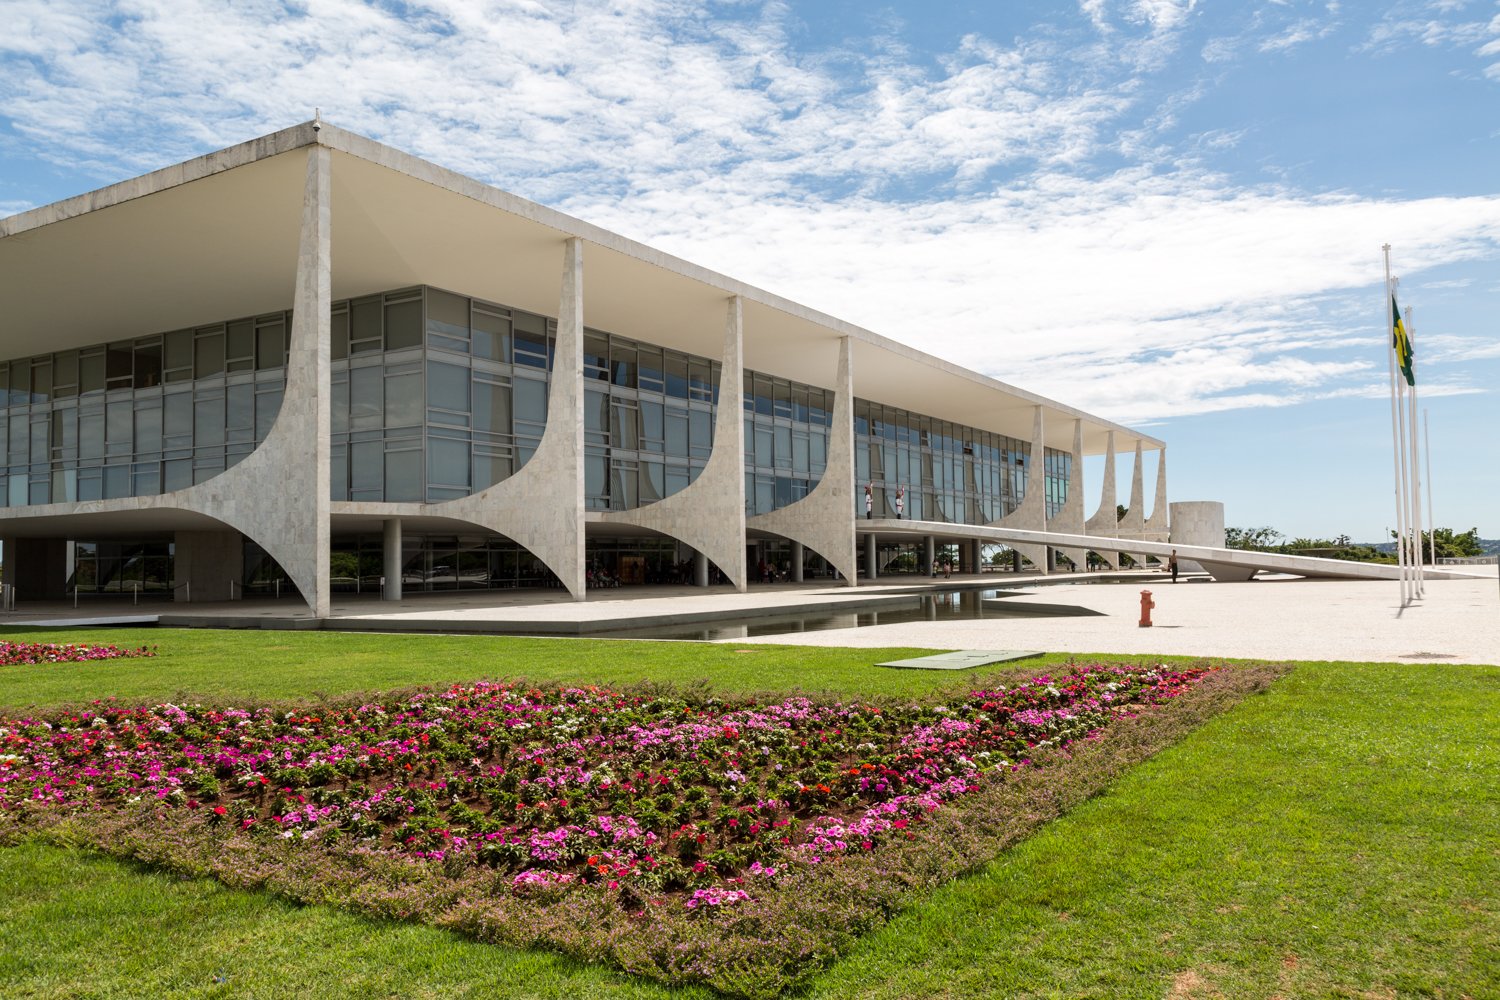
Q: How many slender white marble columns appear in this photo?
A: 9